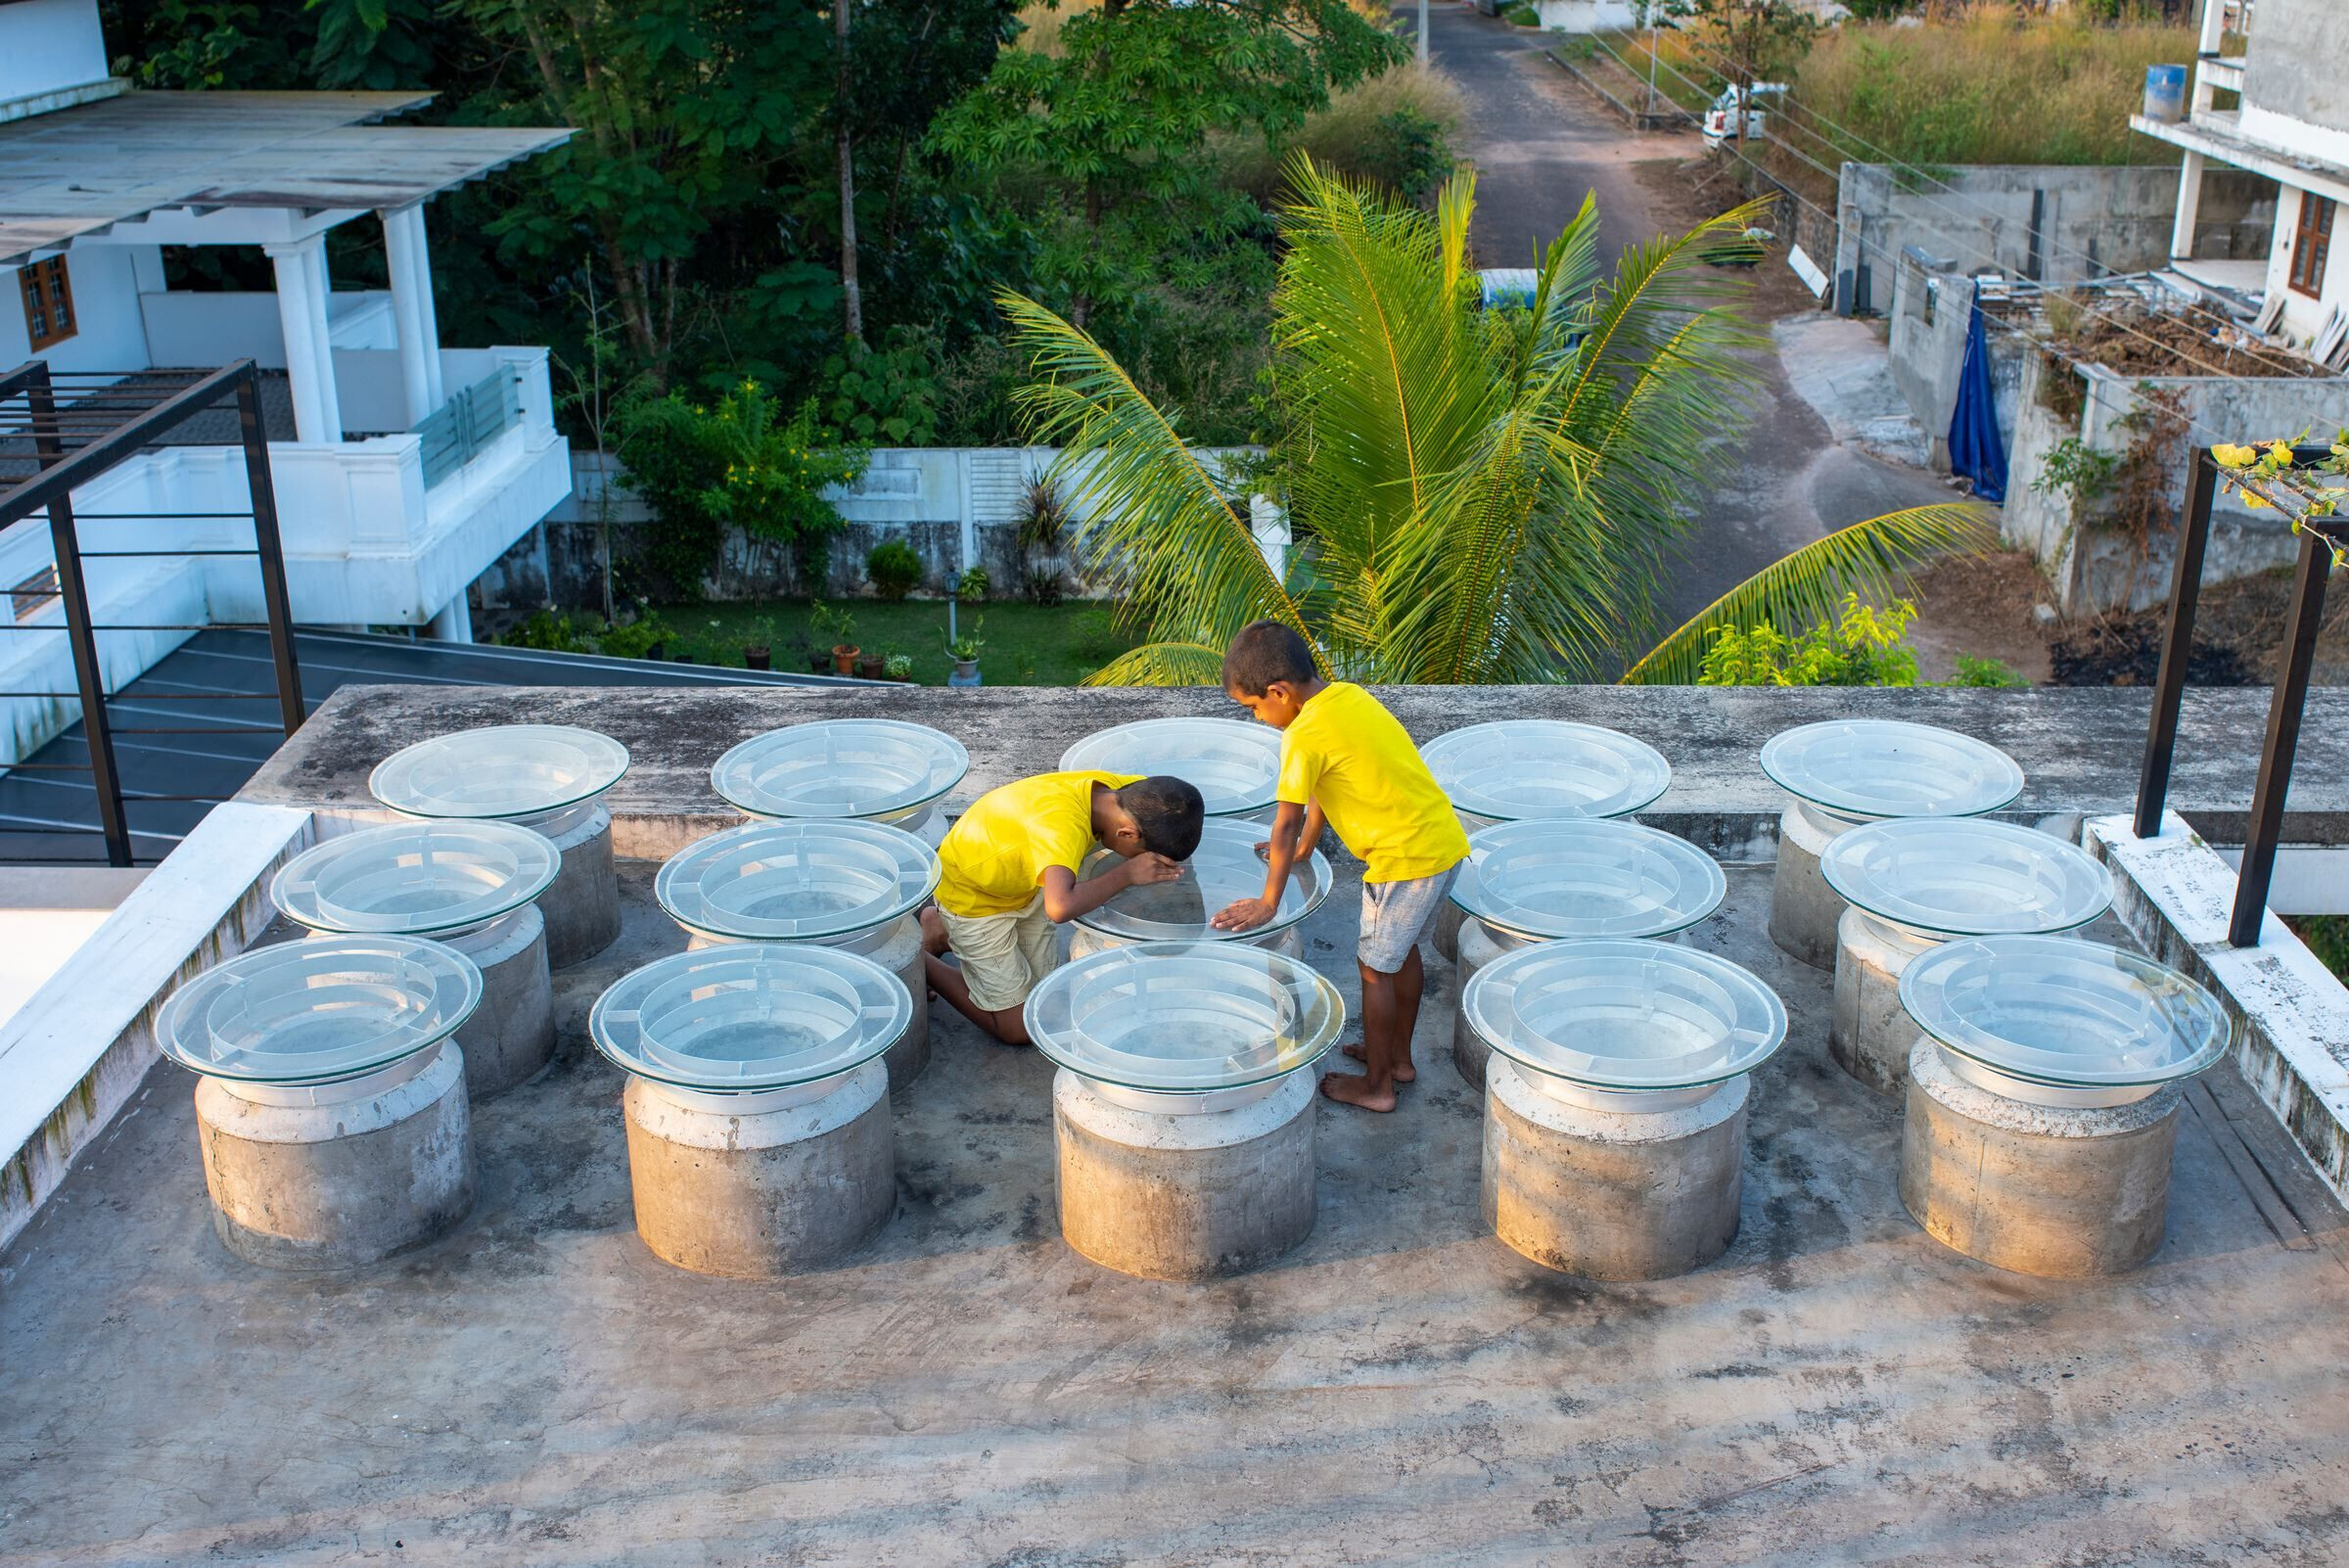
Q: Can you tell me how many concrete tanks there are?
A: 15